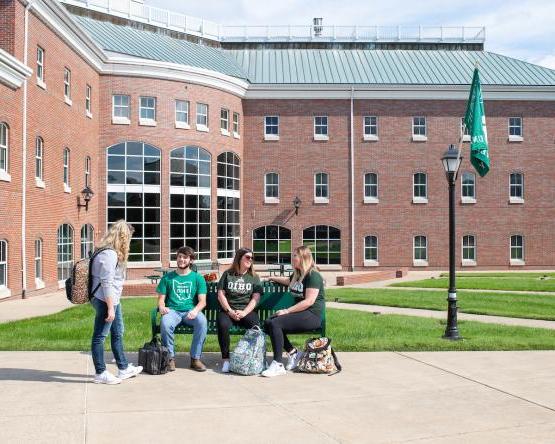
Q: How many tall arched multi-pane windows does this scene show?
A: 3